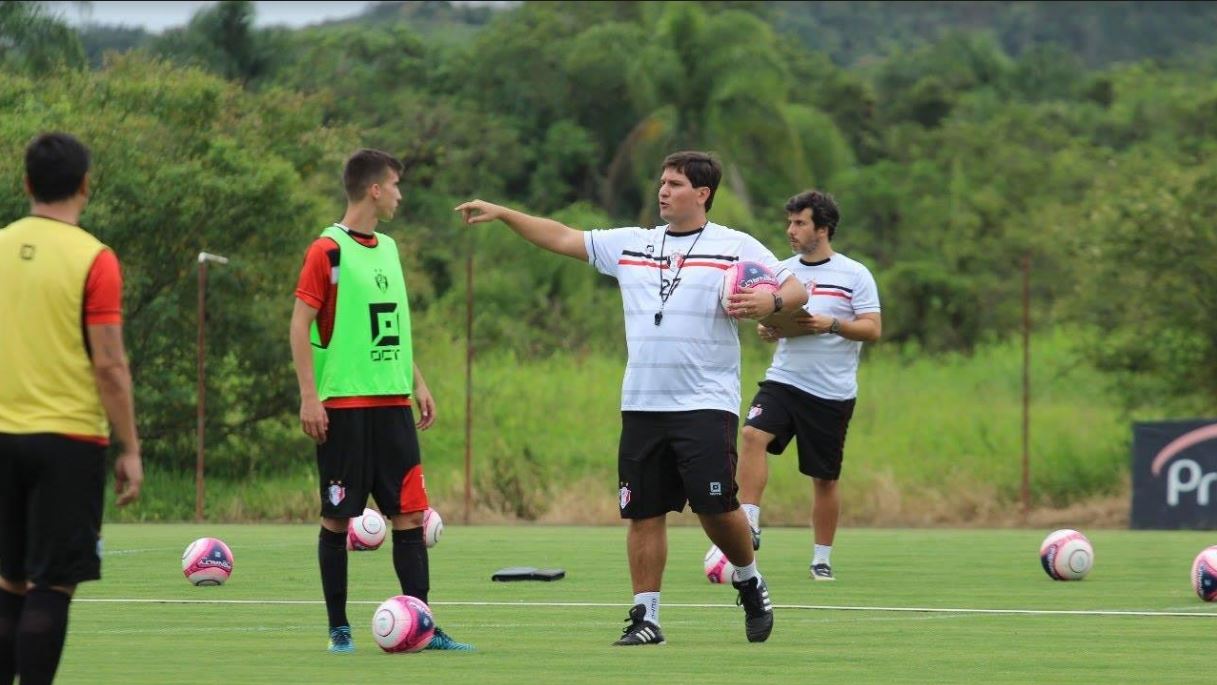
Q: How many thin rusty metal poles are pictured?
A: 3